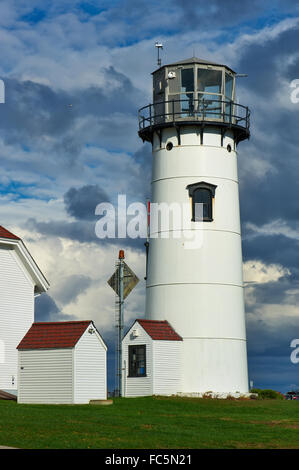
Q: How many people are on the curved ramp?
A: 0